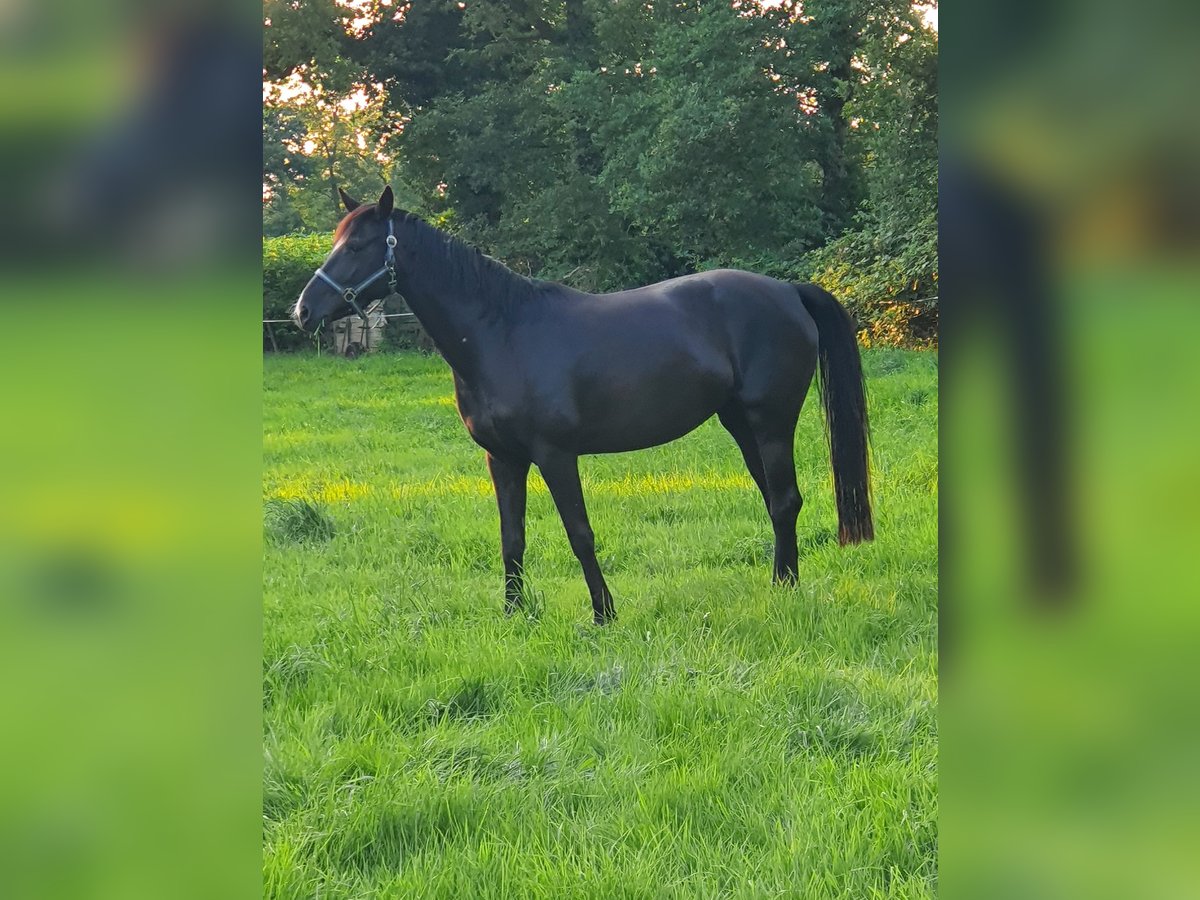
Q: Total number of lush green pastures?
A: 1